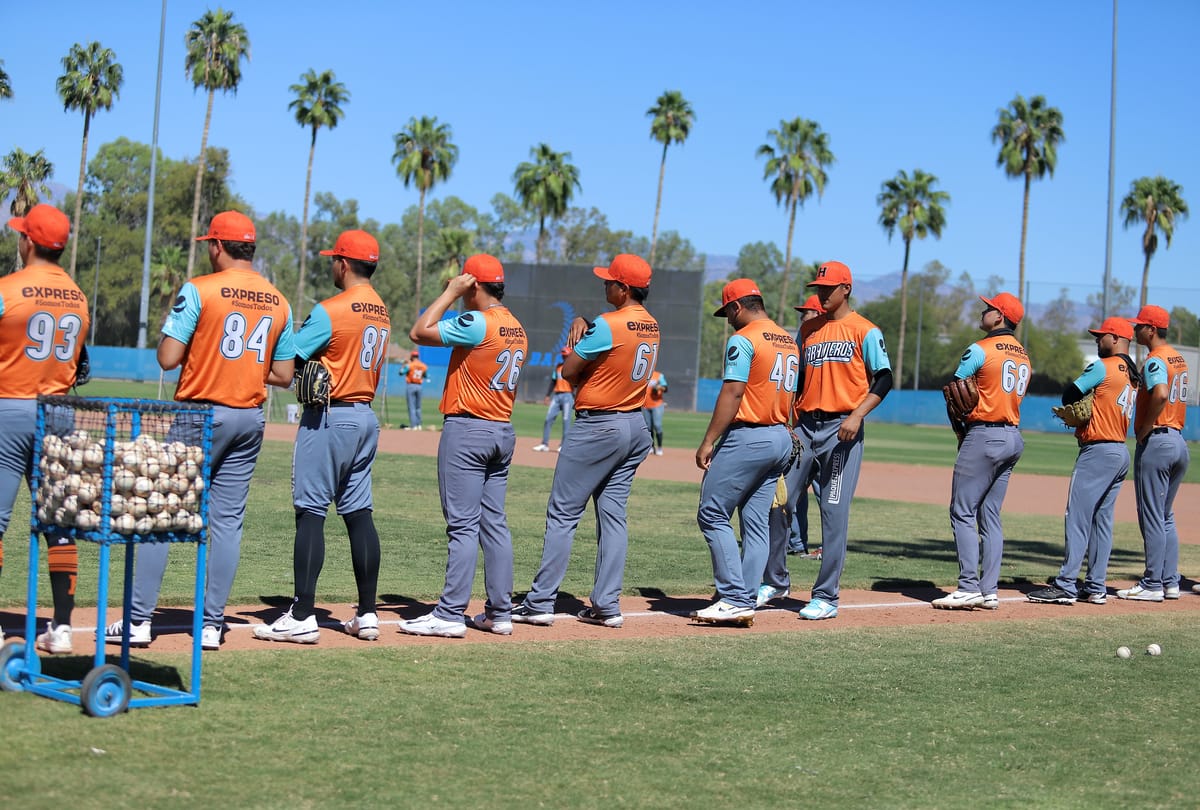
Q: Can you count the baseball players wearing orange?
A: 14